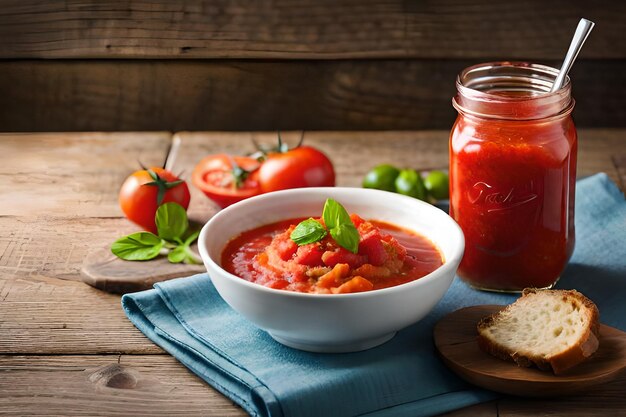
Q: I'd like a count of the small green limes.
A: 3